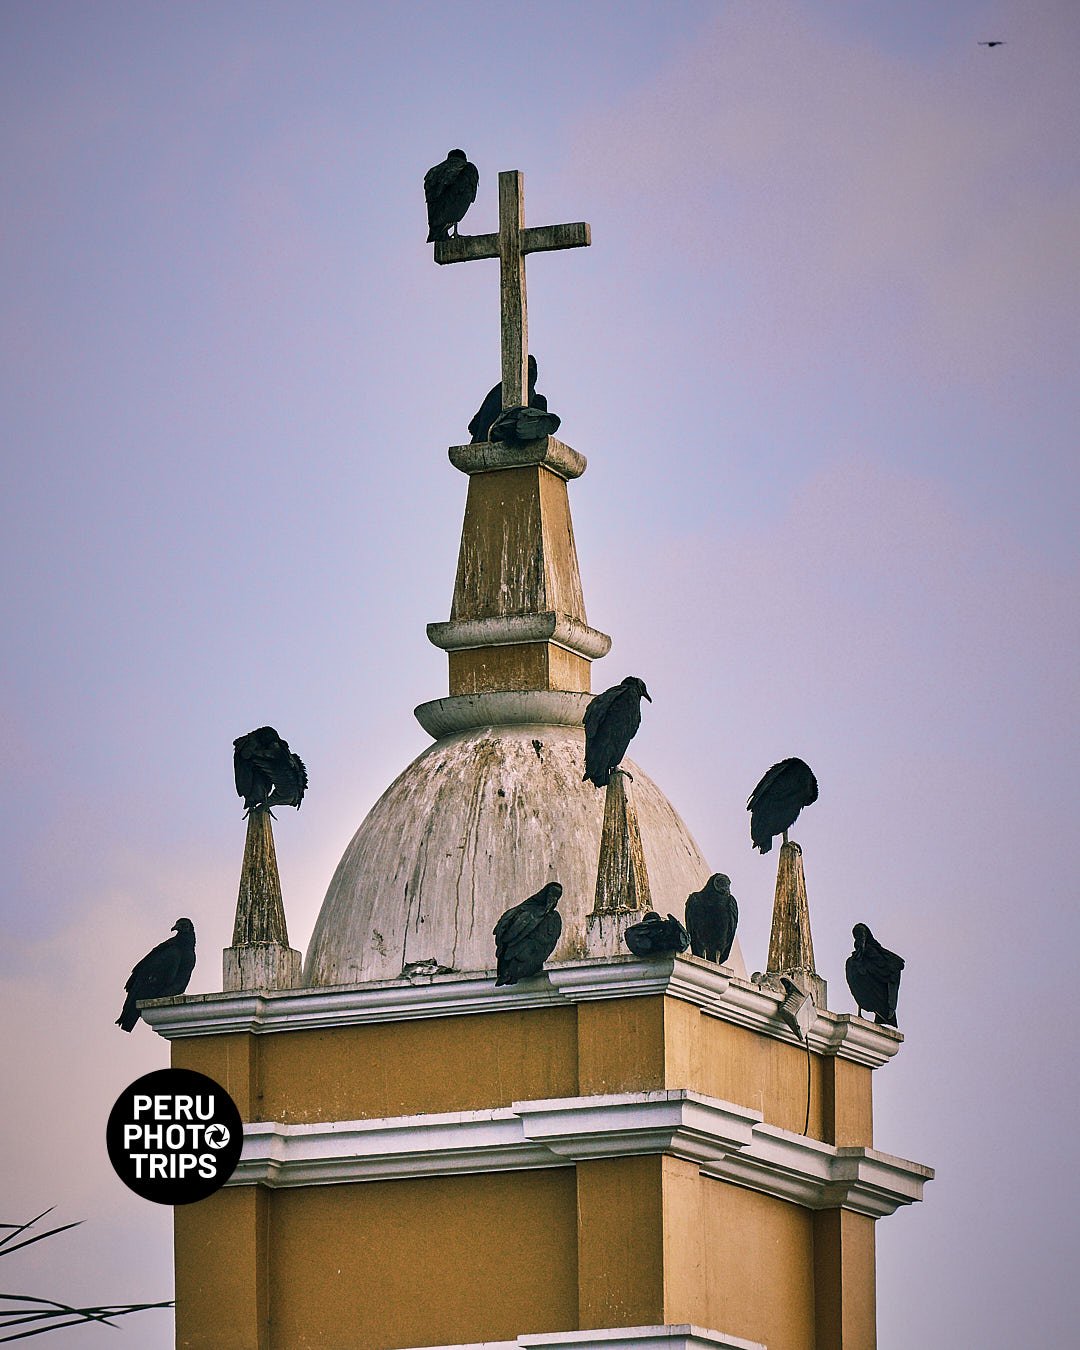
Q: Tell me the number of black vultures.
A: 11